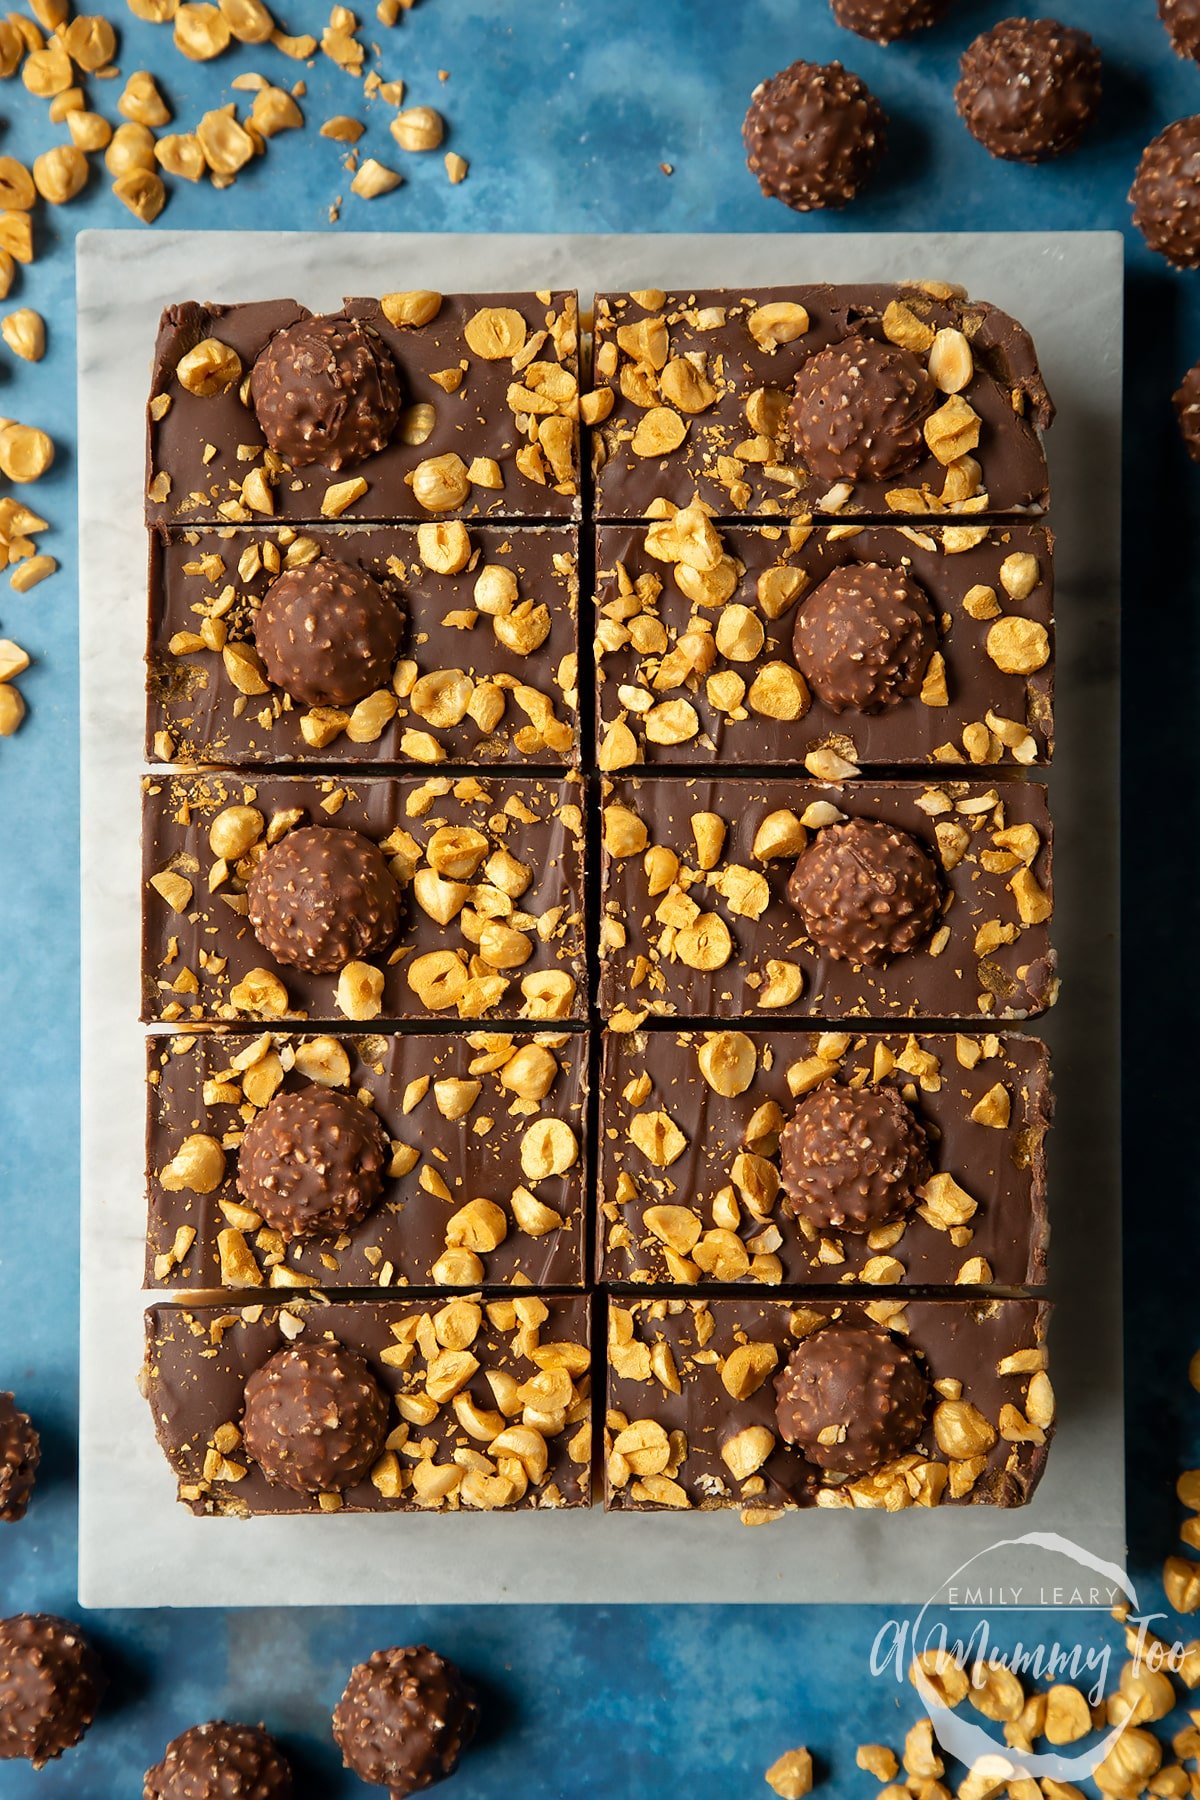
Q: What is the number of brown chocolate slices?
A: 10